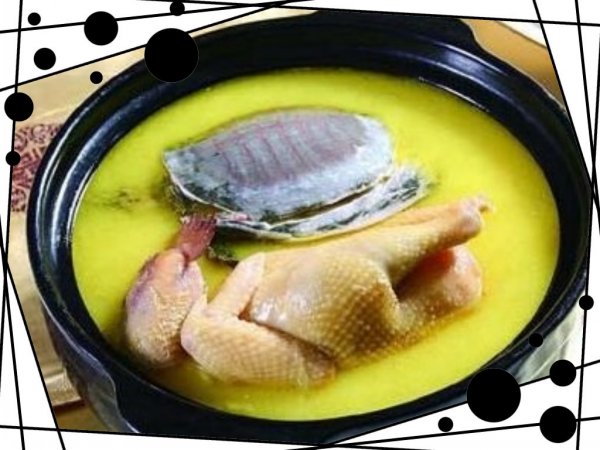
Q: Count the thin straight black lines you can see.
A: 12